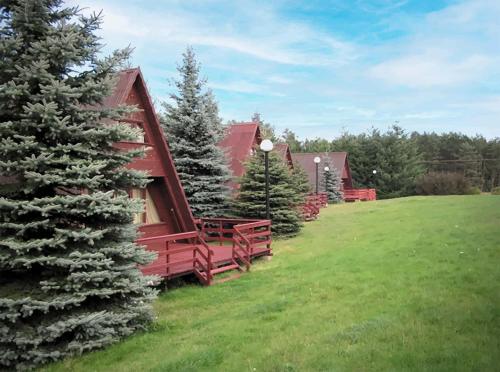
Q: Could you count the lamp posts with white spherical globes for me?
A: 4